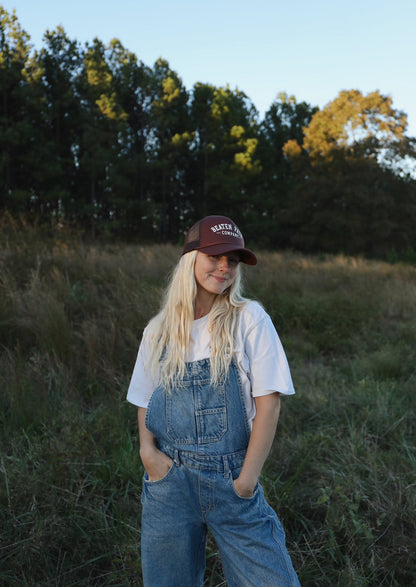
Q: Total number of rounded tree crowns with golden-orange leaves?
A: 1